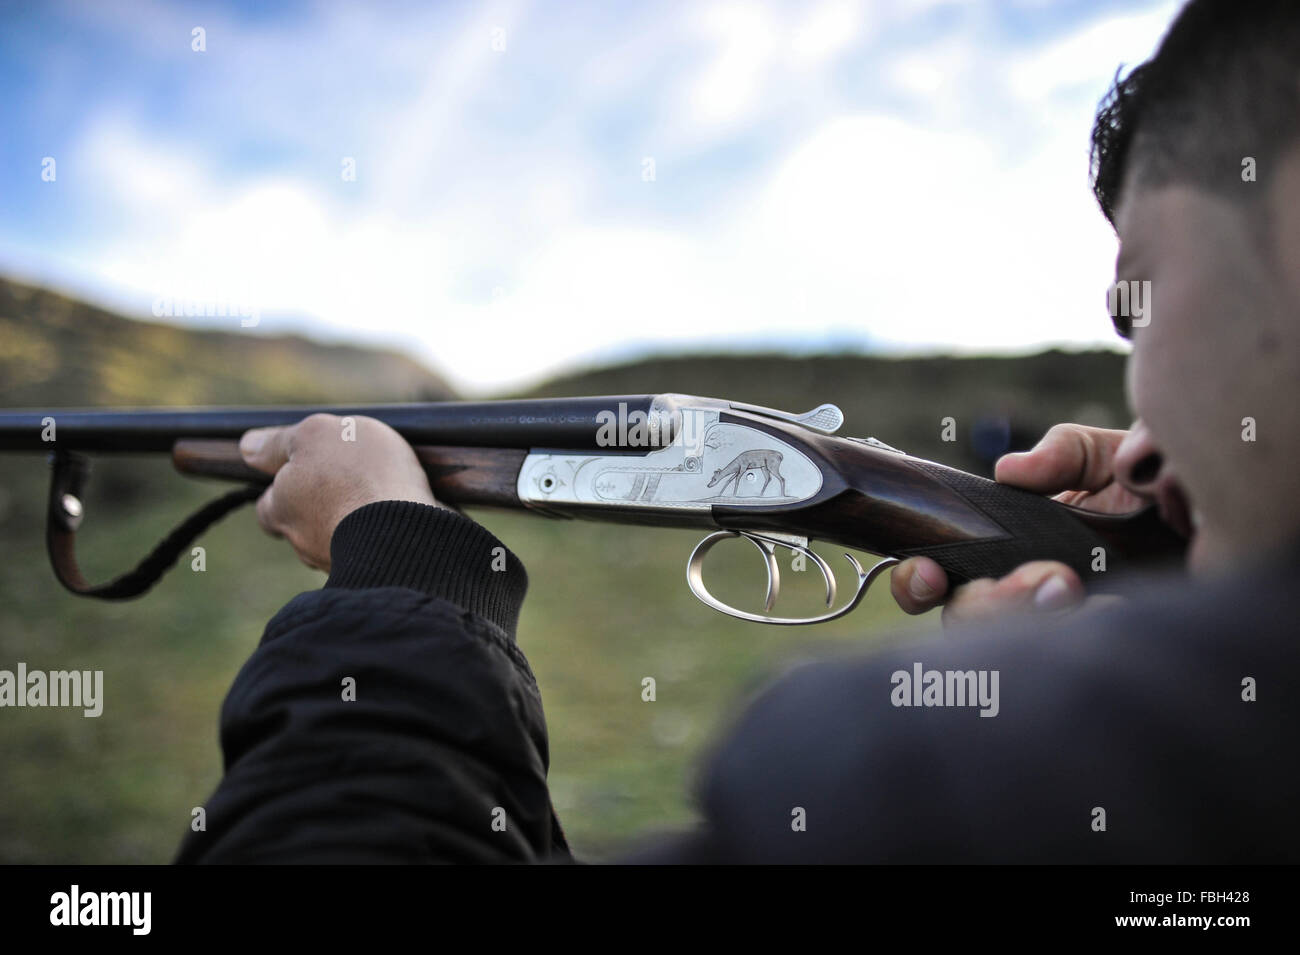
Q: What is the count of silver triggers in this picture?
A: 2